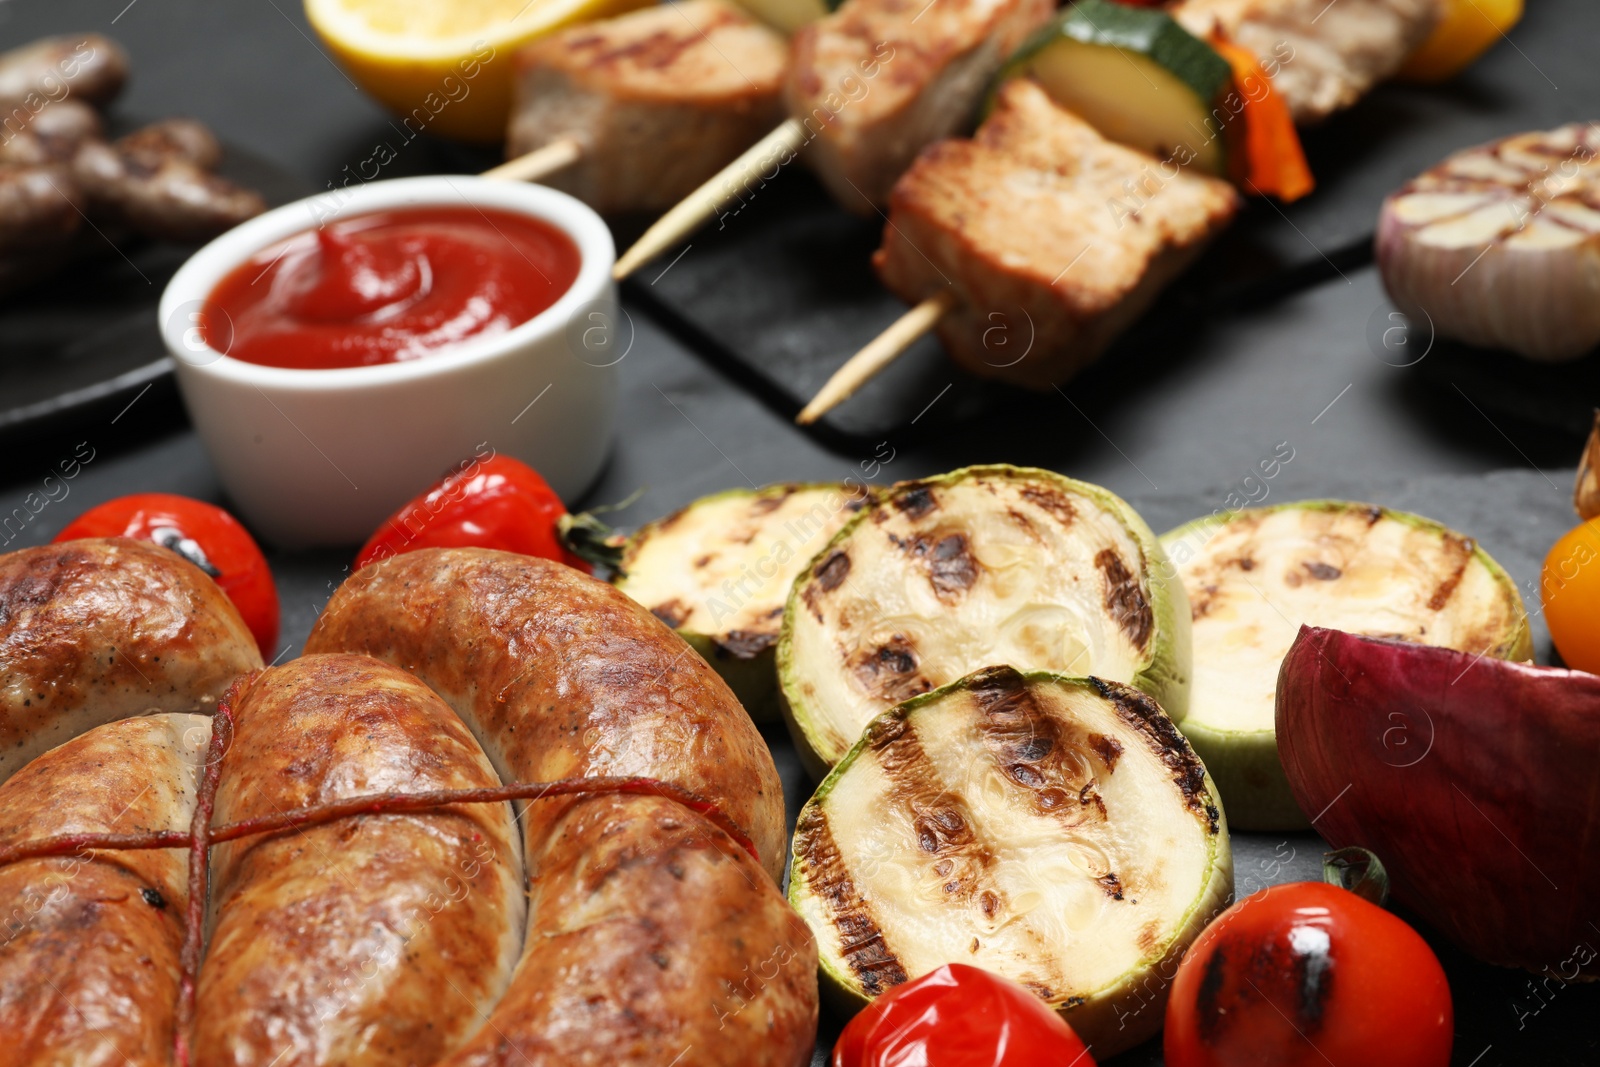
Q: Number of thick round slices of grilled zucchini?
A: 4